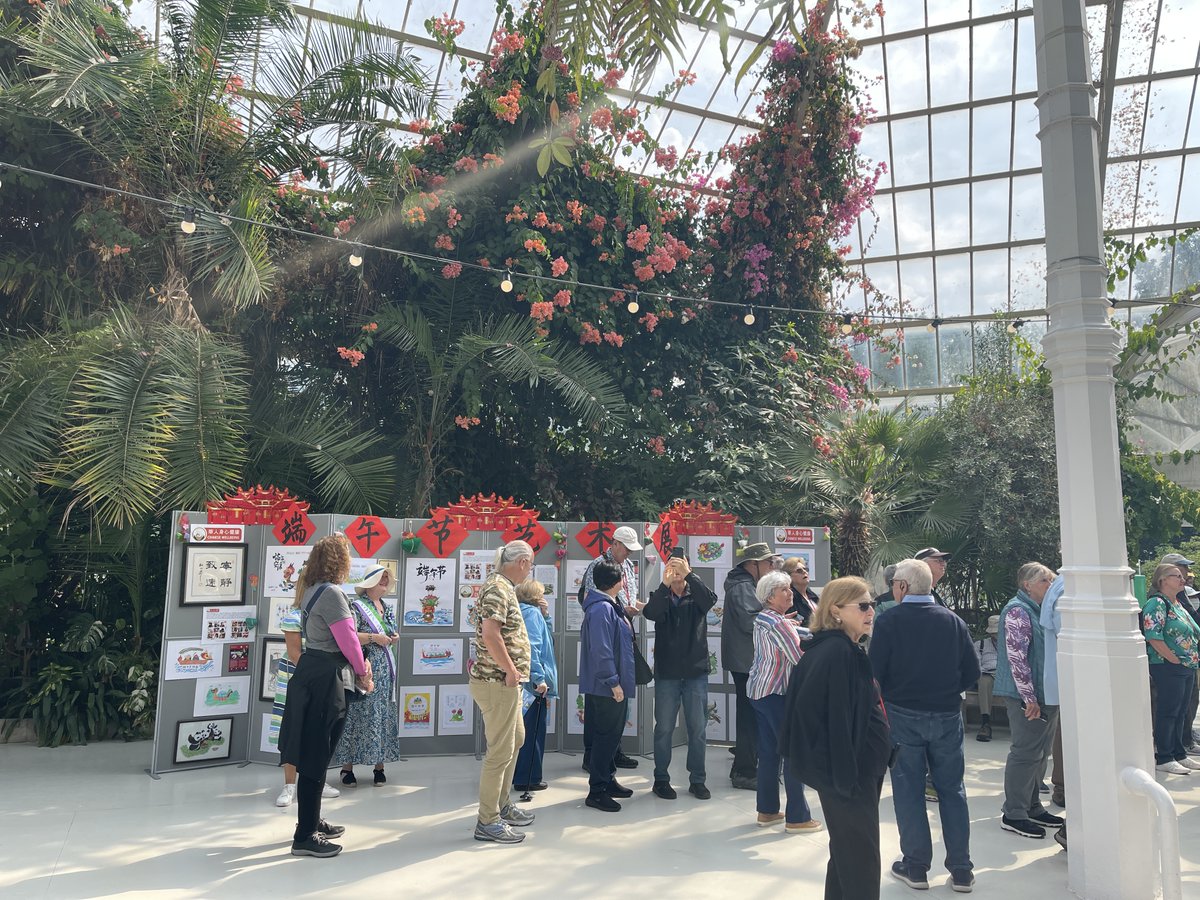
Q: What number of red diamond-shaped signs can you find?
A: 6